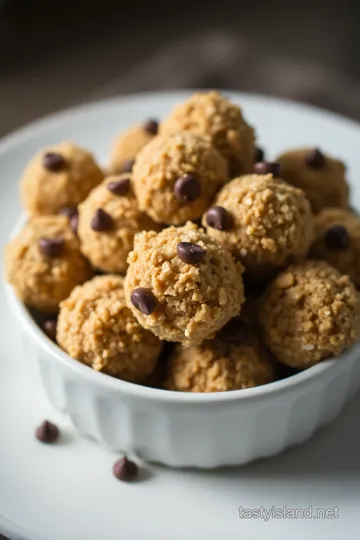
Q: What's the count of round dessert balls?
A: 13